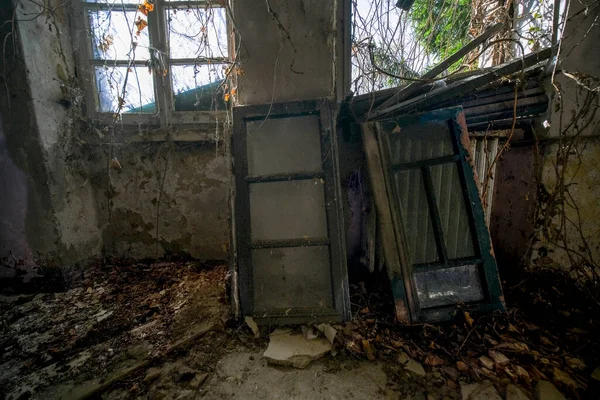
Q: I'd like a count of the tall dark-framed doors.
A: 2